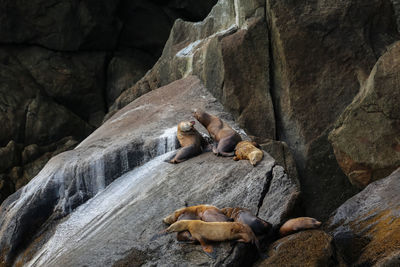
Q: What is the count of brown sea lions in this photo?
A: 7